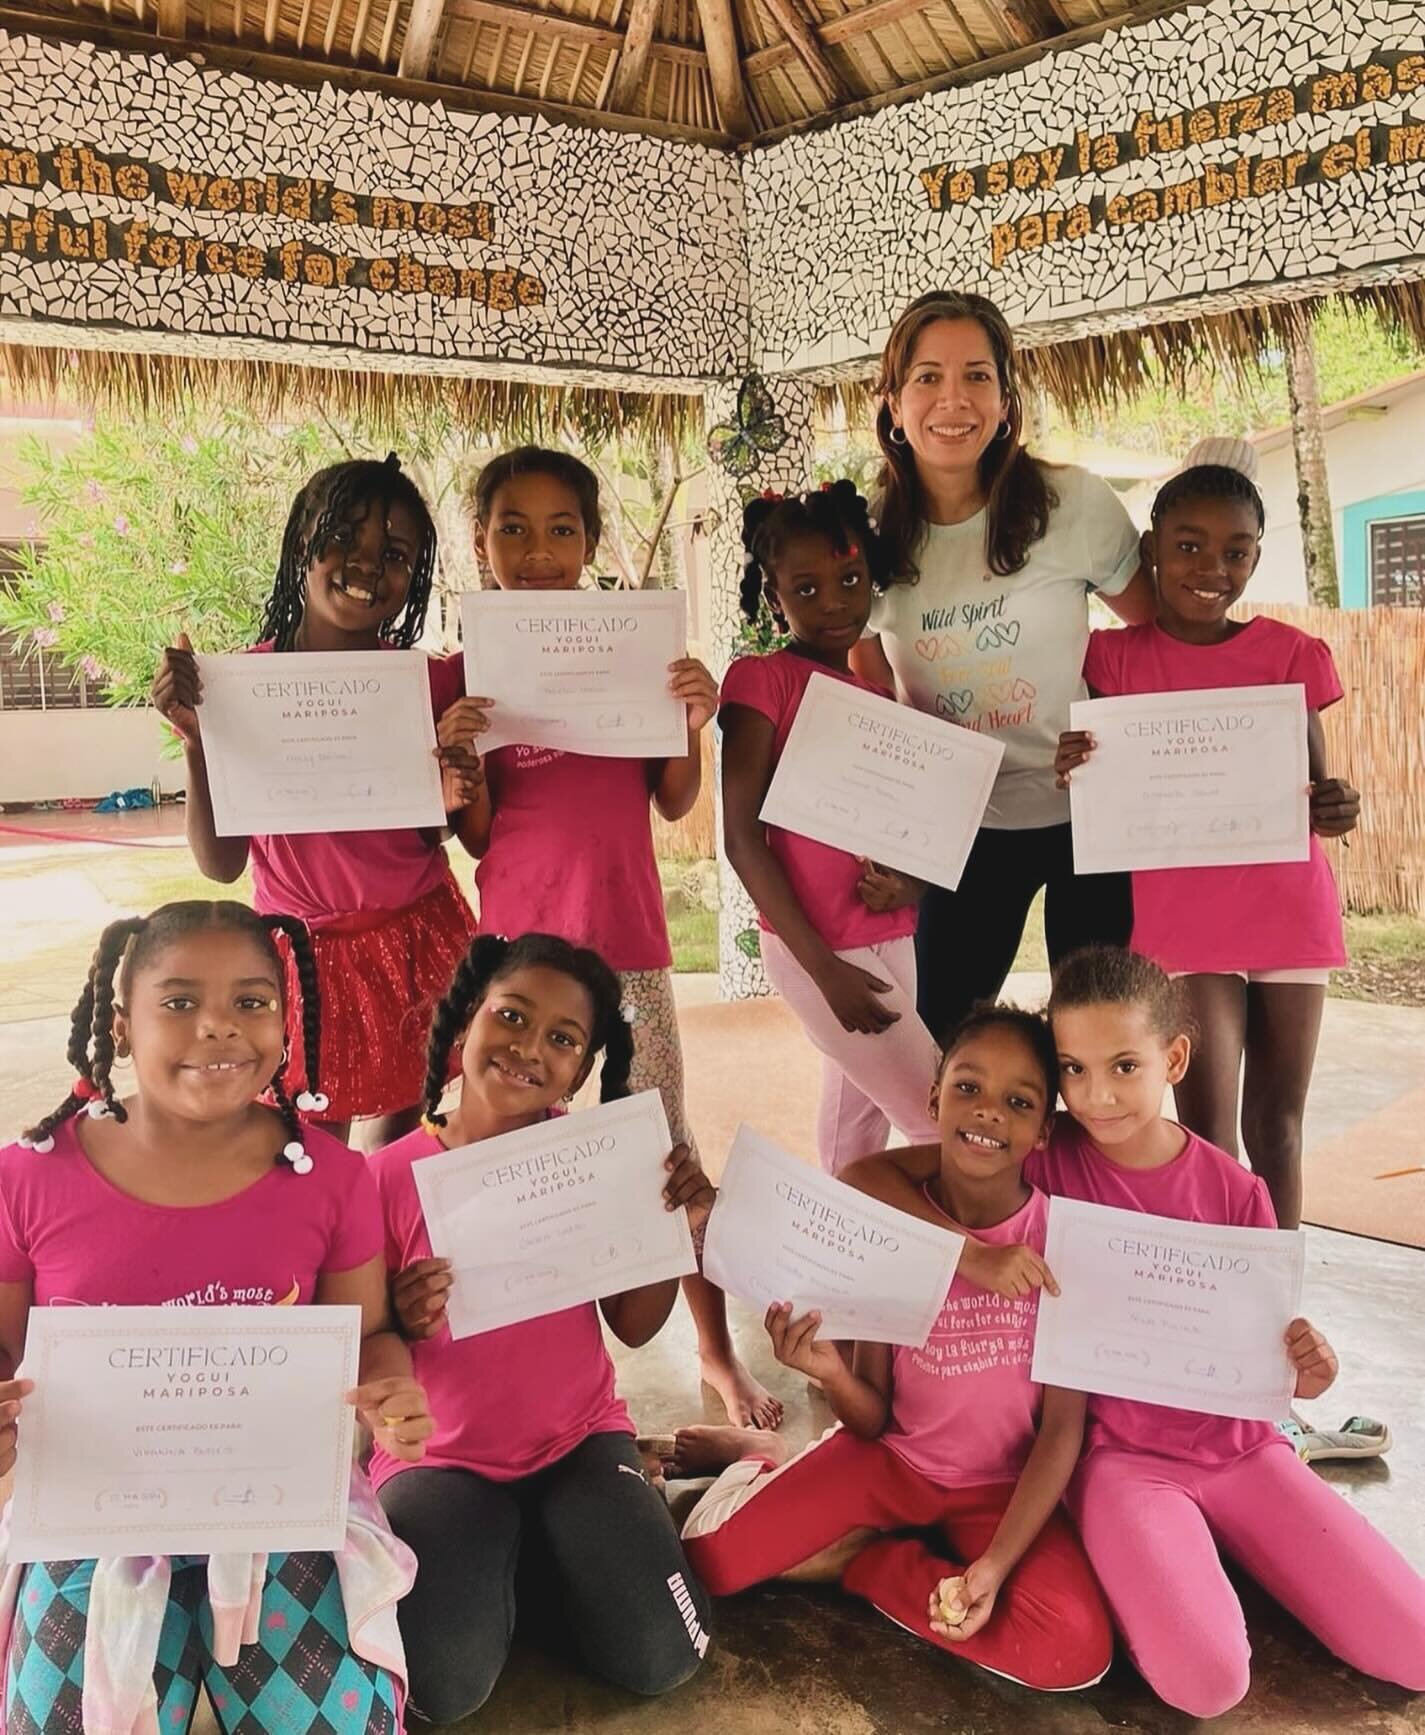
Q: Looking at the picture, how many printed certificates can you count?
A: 8